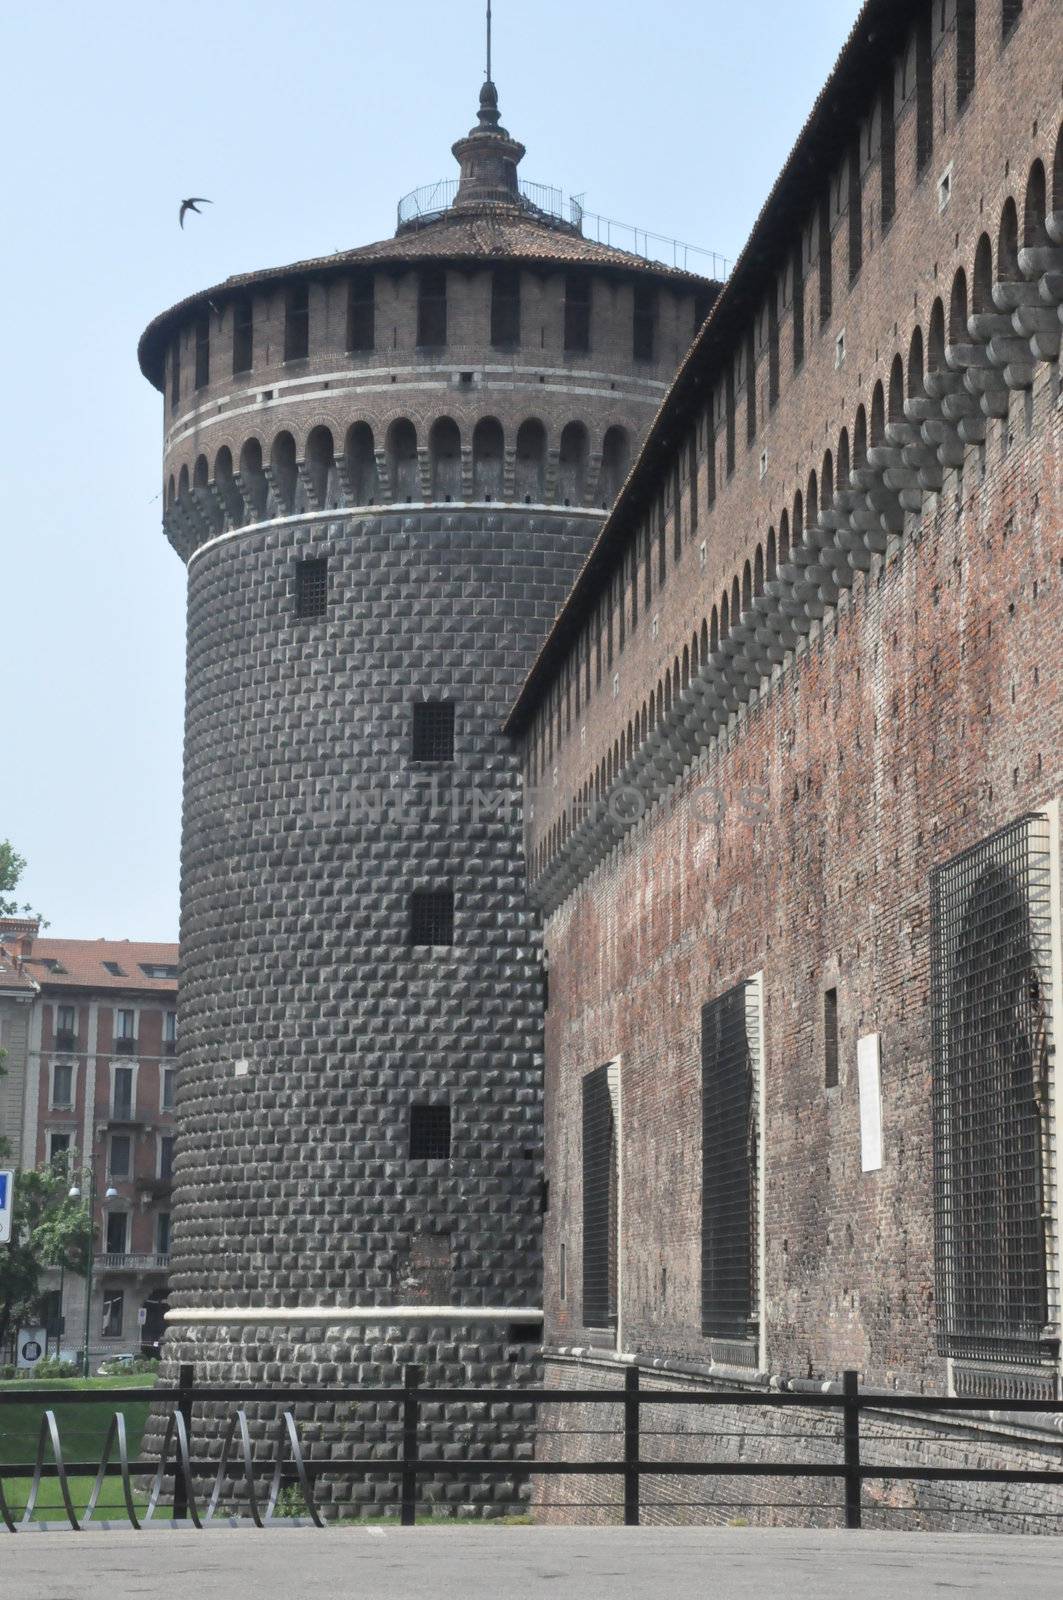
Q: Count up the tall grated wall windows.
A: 3